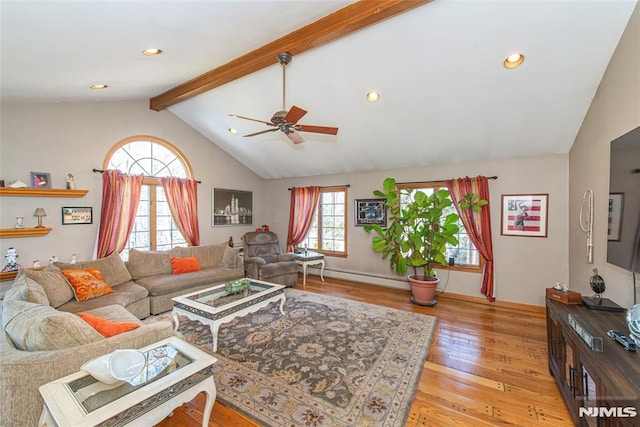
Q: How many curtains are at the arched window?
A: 2